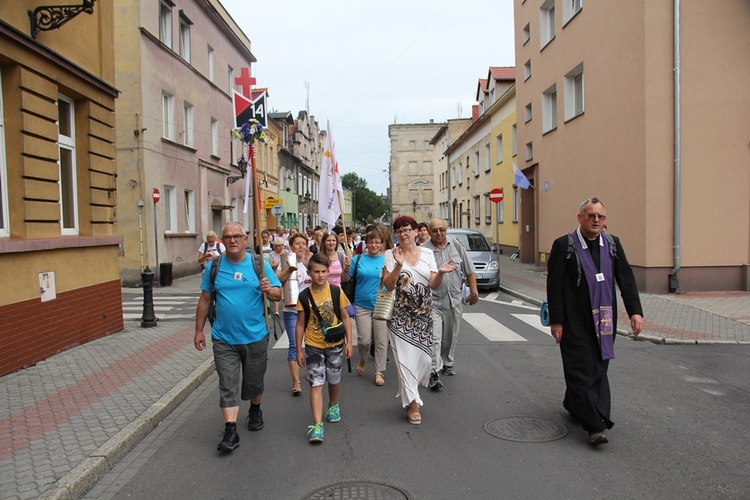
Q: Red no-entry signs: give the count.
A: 2